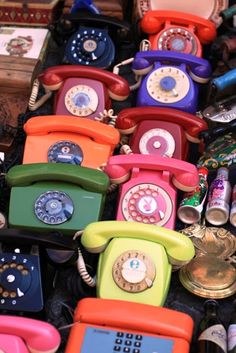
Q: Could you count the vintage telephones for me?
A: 12